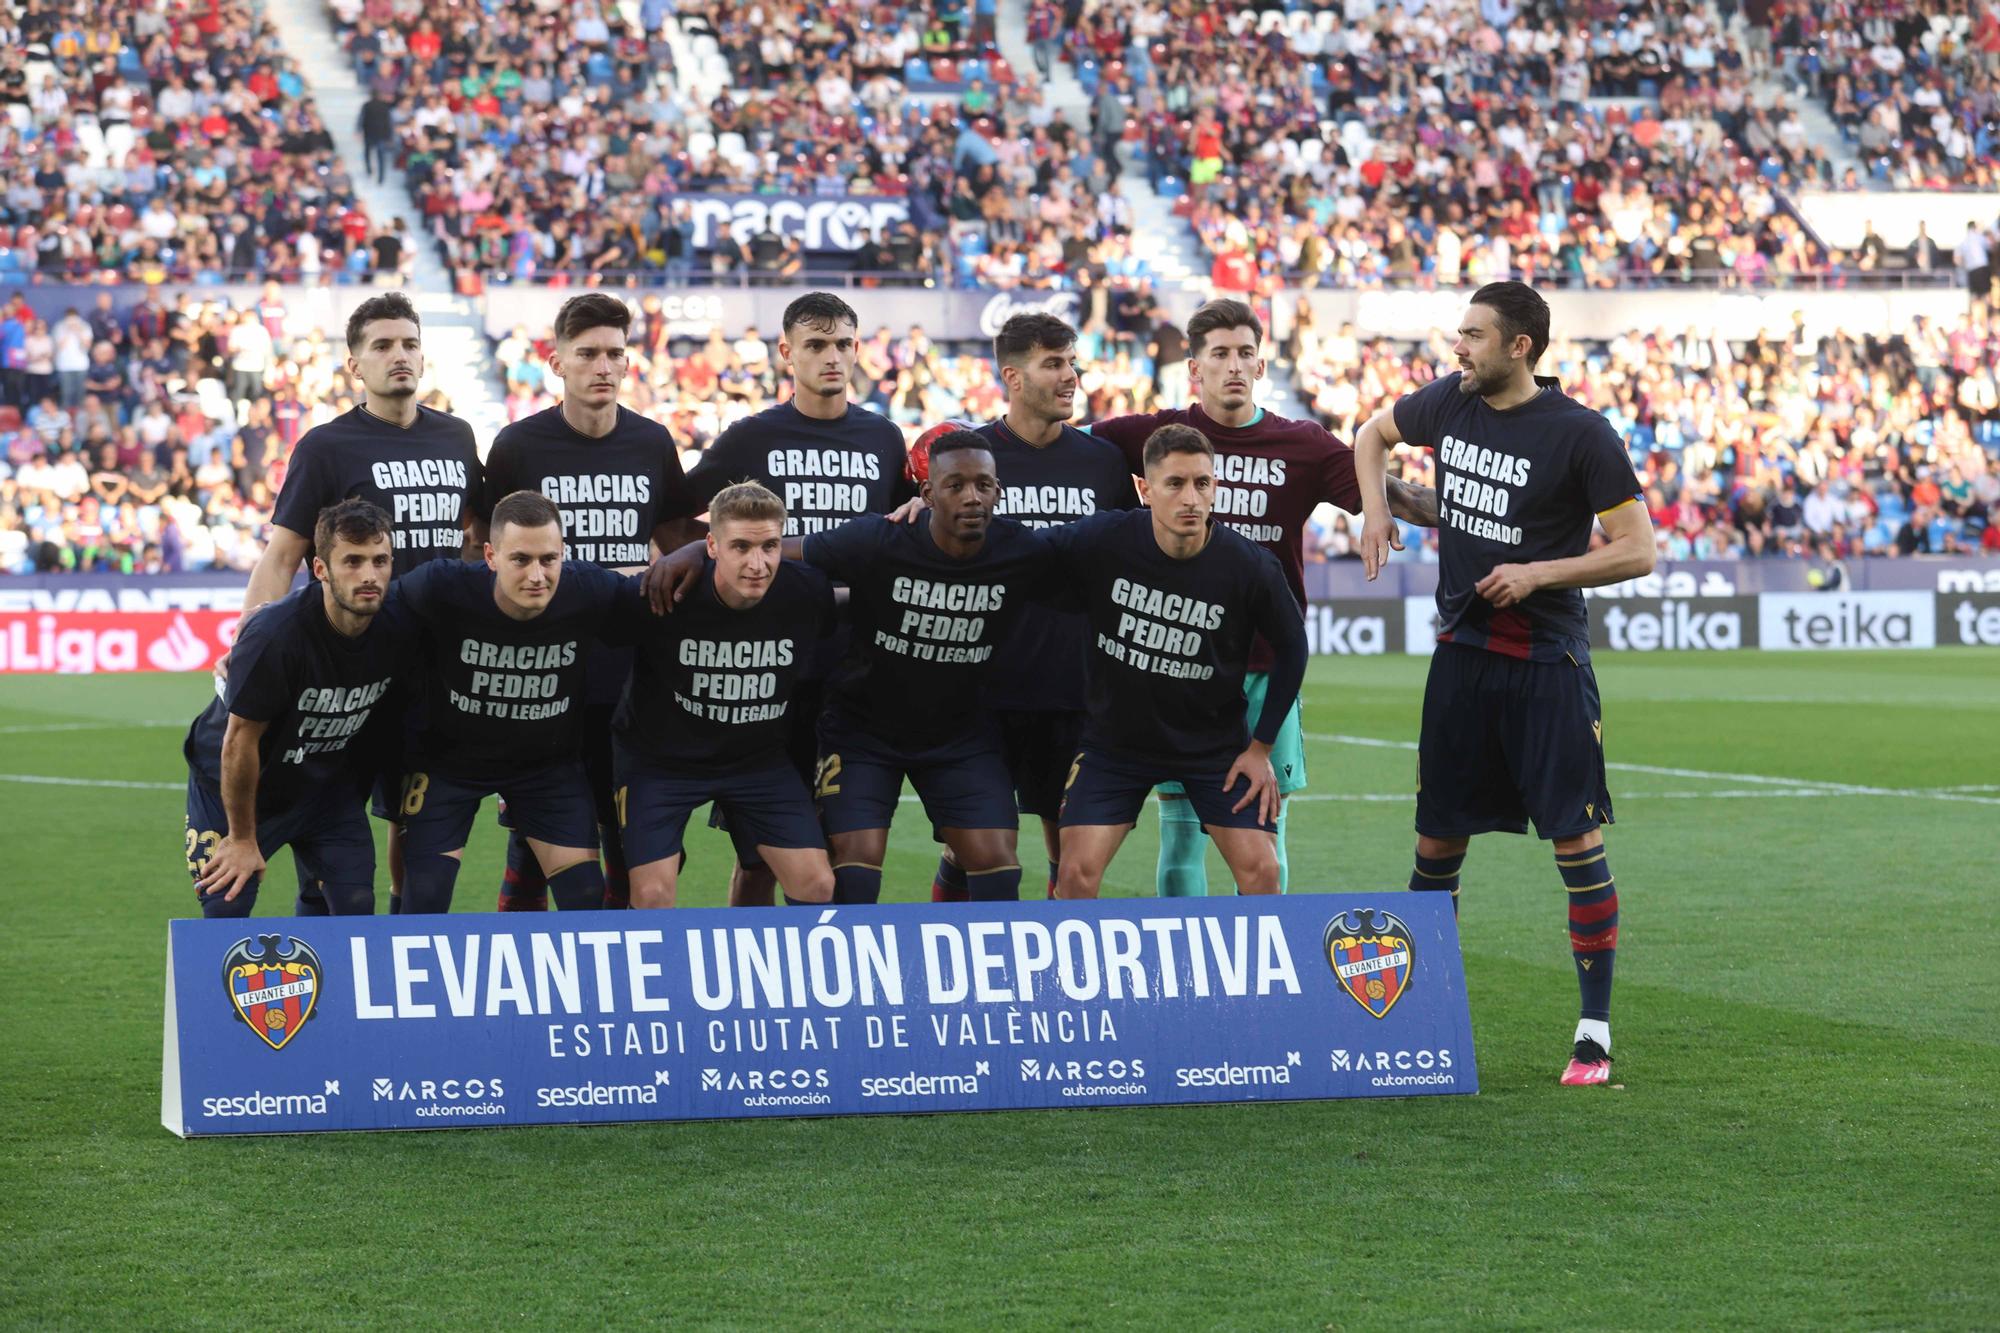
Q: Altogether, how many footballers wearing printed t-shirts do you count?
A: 11